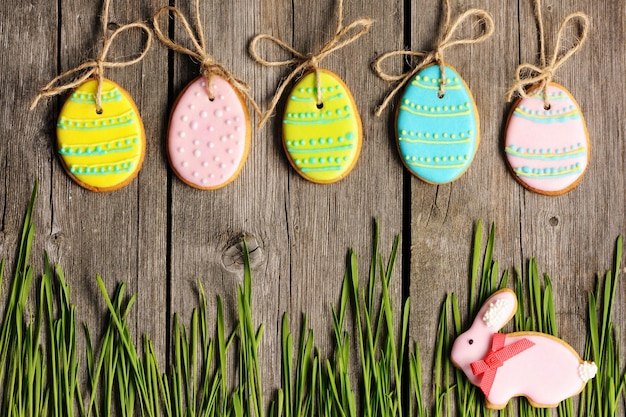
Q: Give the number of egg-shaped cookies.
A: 5